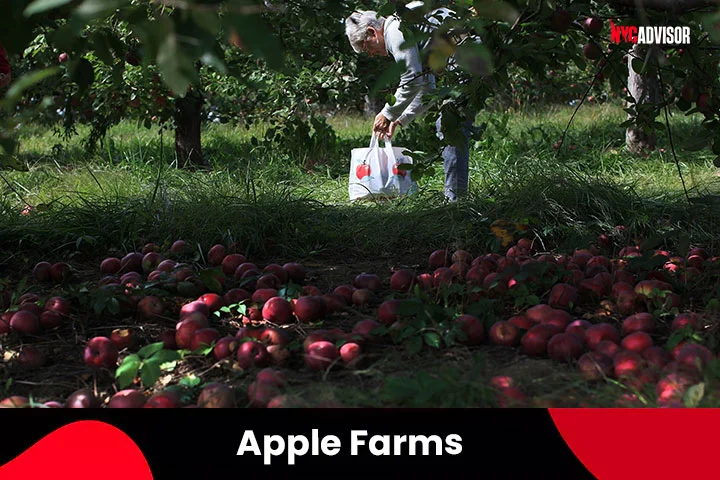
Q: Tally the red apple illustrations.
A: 2